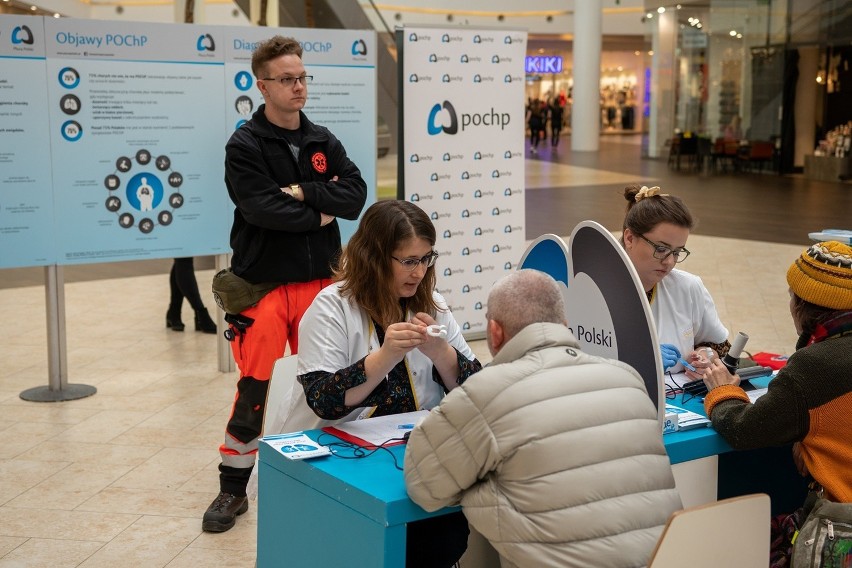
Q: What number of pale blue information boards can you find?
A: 3